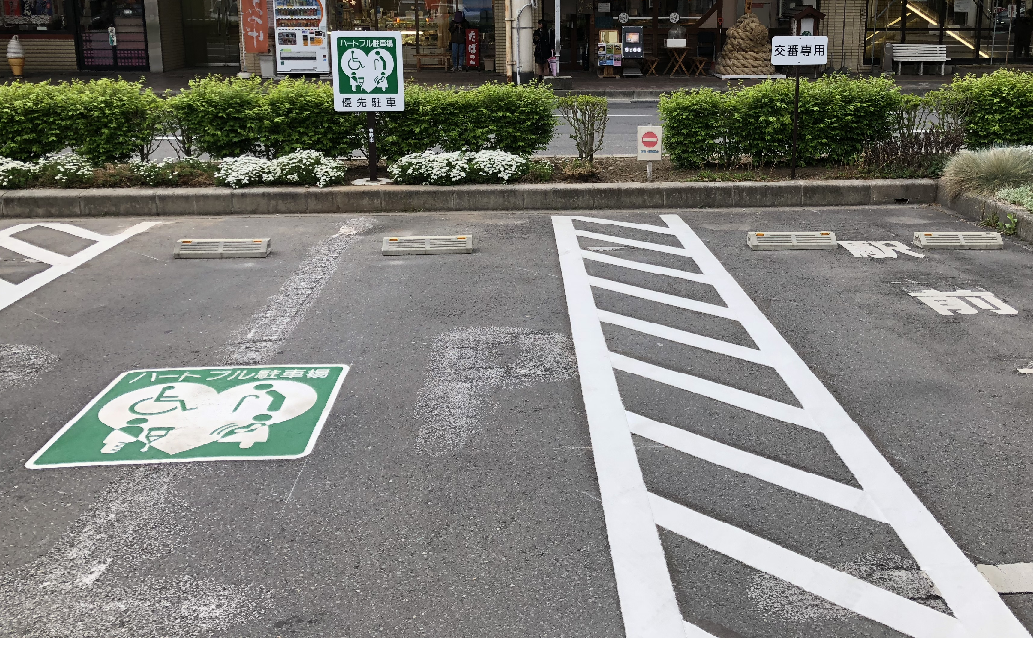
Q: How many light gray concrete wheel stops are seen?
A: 4